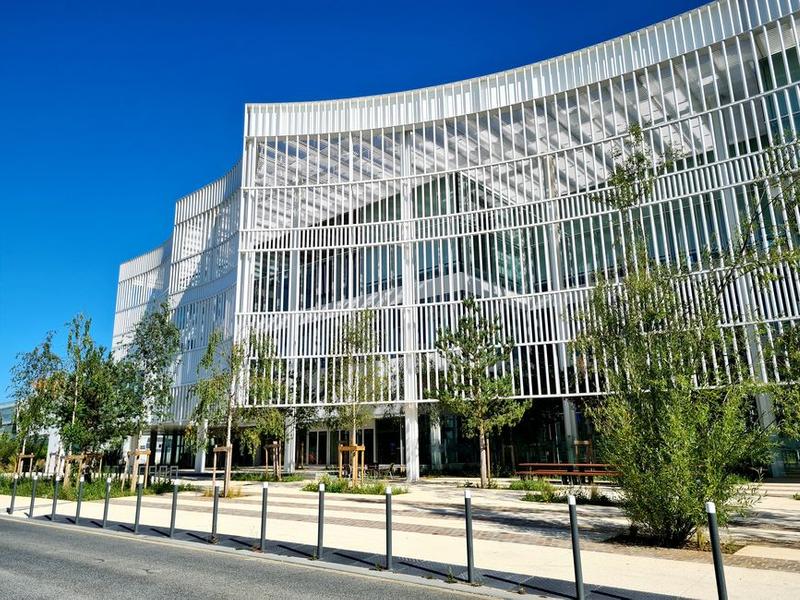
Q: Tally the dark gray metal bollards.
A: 14